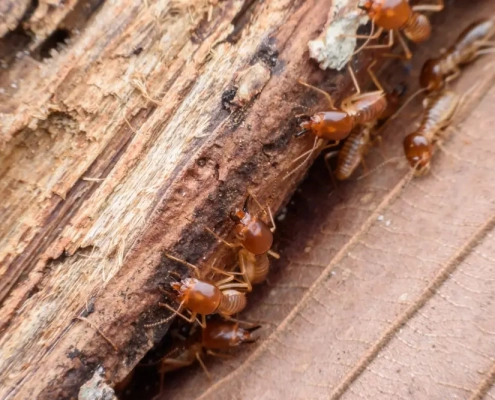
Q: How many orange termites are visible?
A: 8